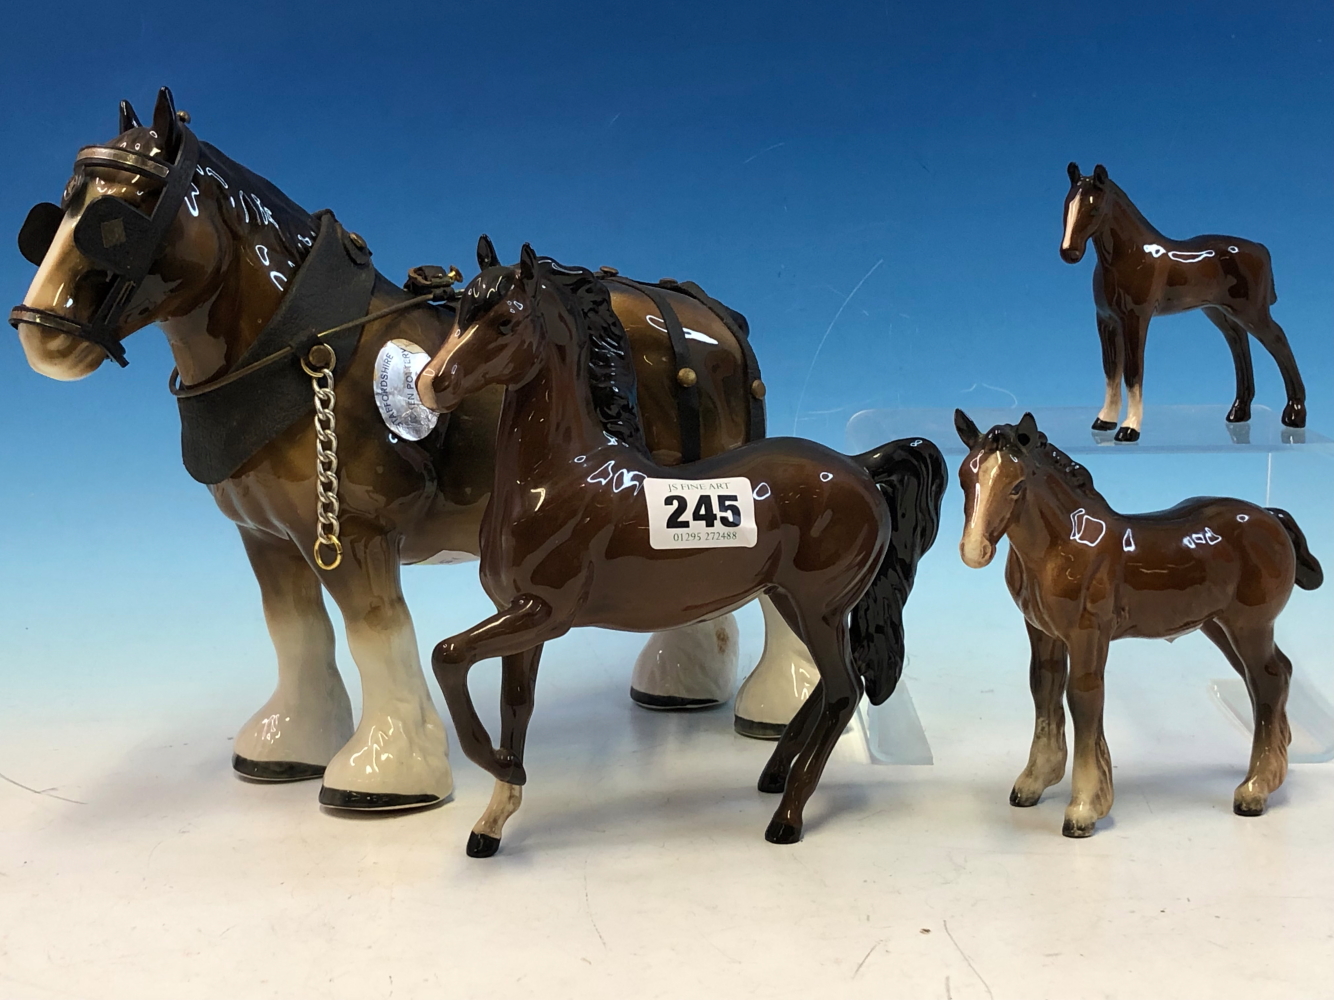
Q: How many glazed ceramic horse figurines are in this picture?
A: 4